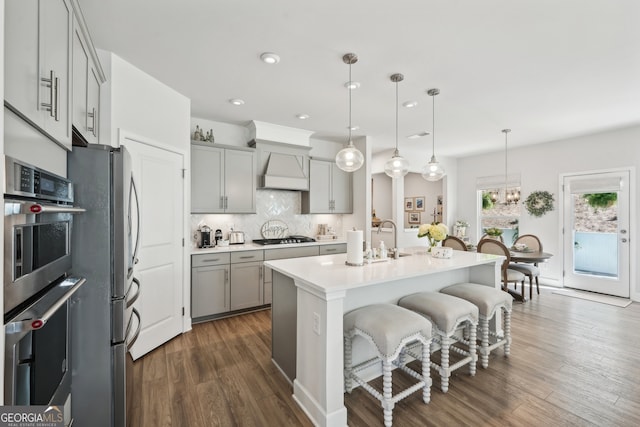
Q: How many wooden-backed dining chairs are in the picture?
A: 4